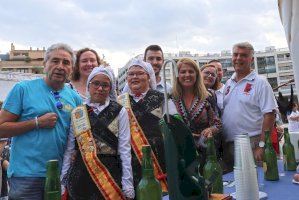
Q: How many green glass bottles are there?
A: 5